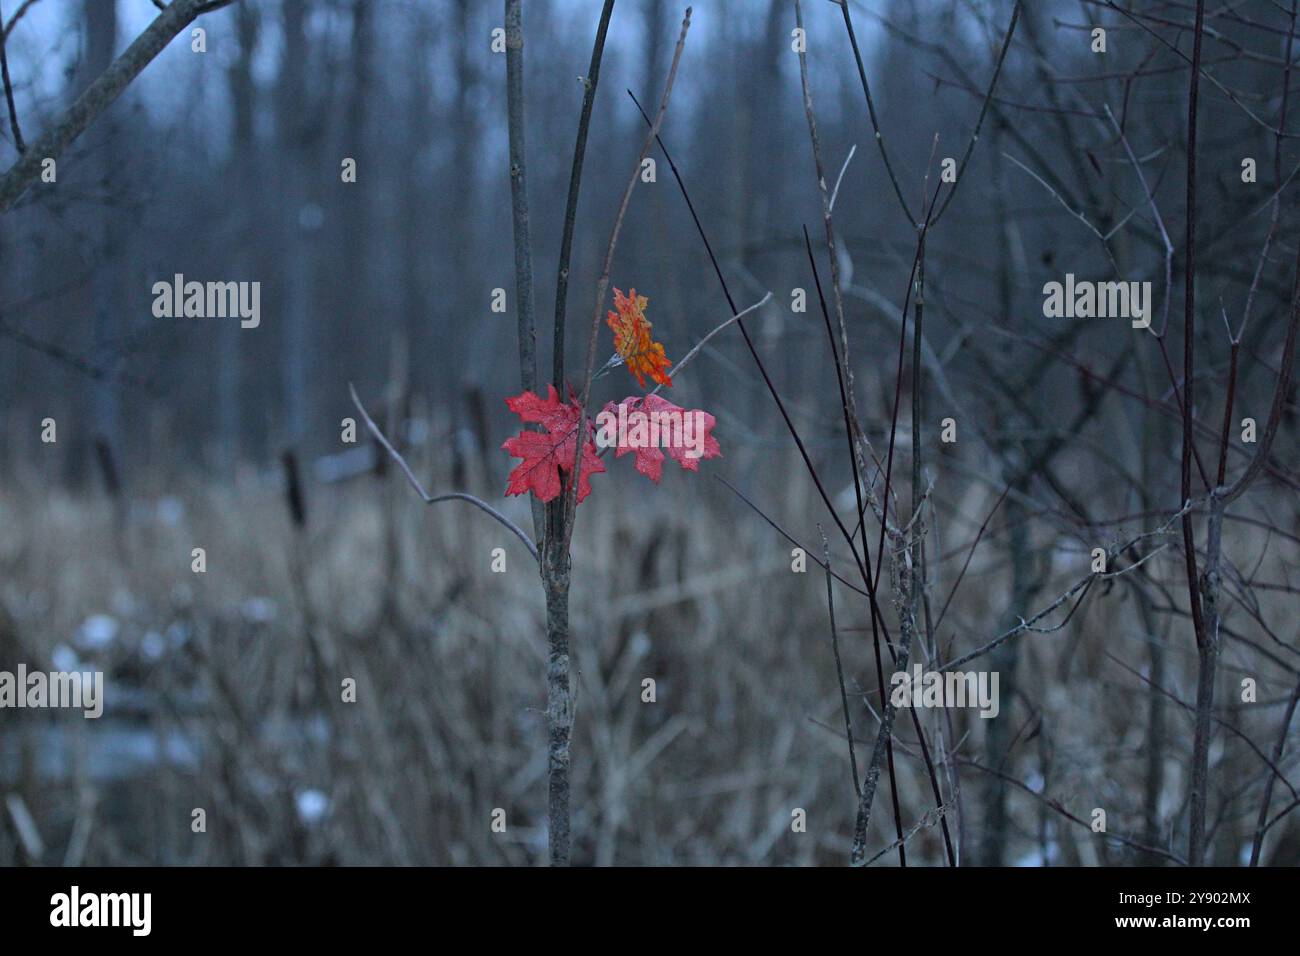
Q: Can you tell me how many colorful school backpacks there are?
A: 0